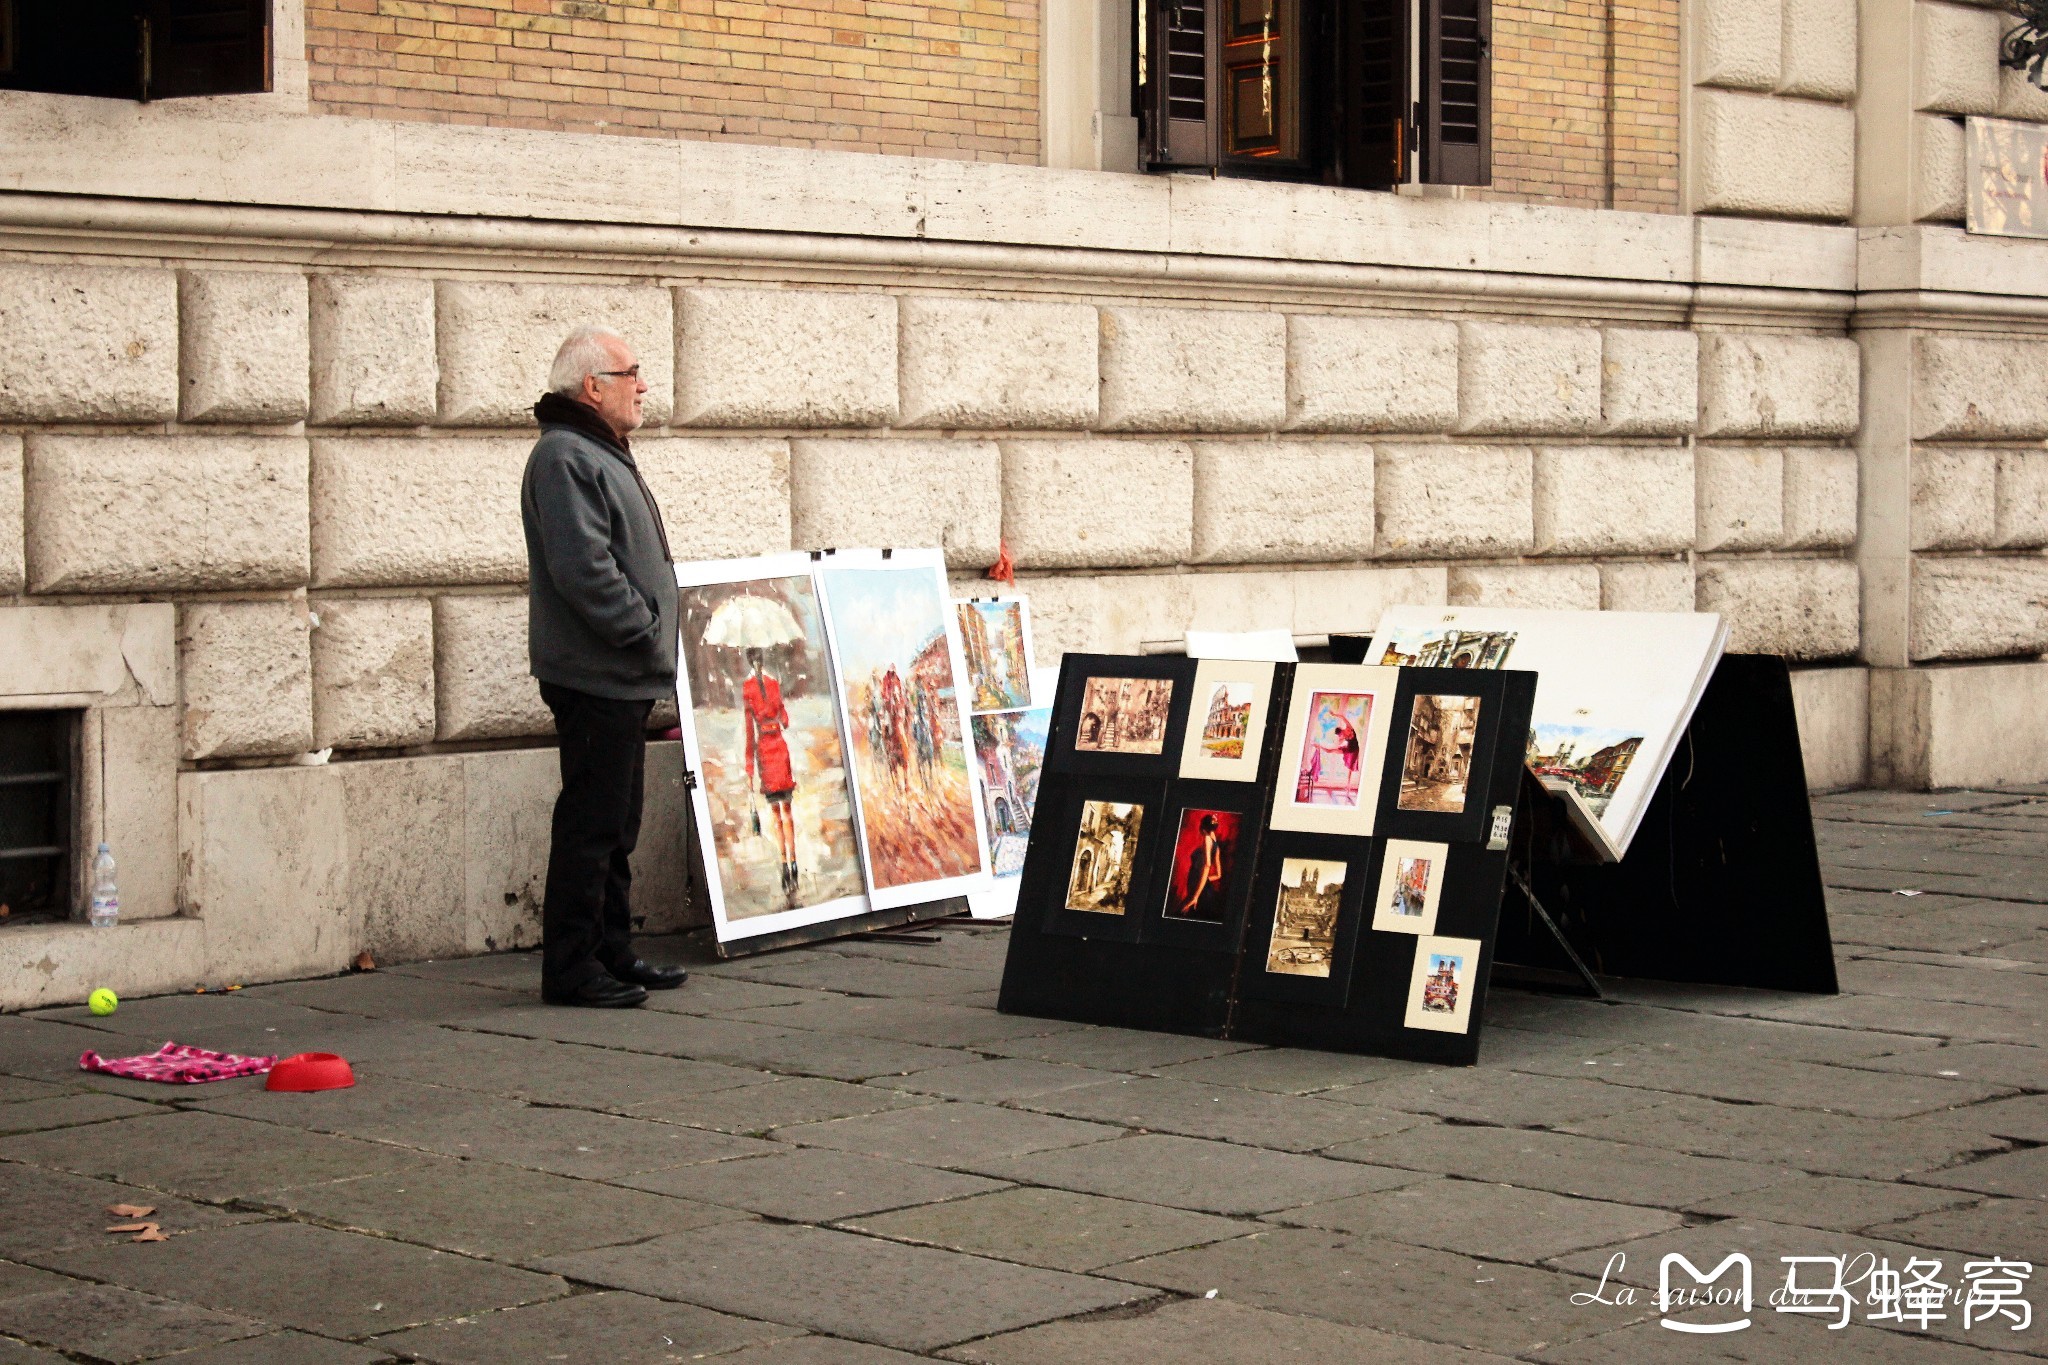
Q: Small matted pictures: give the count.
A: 9